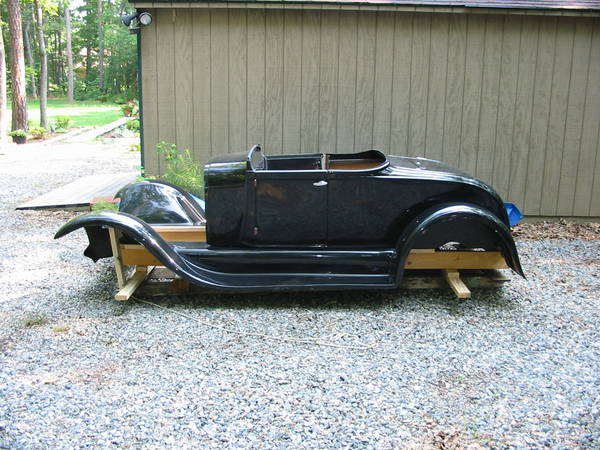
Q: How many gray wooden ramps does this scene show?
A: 1